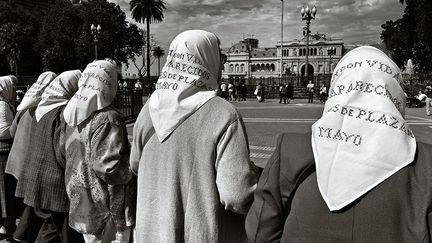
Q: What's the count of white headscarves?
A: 6